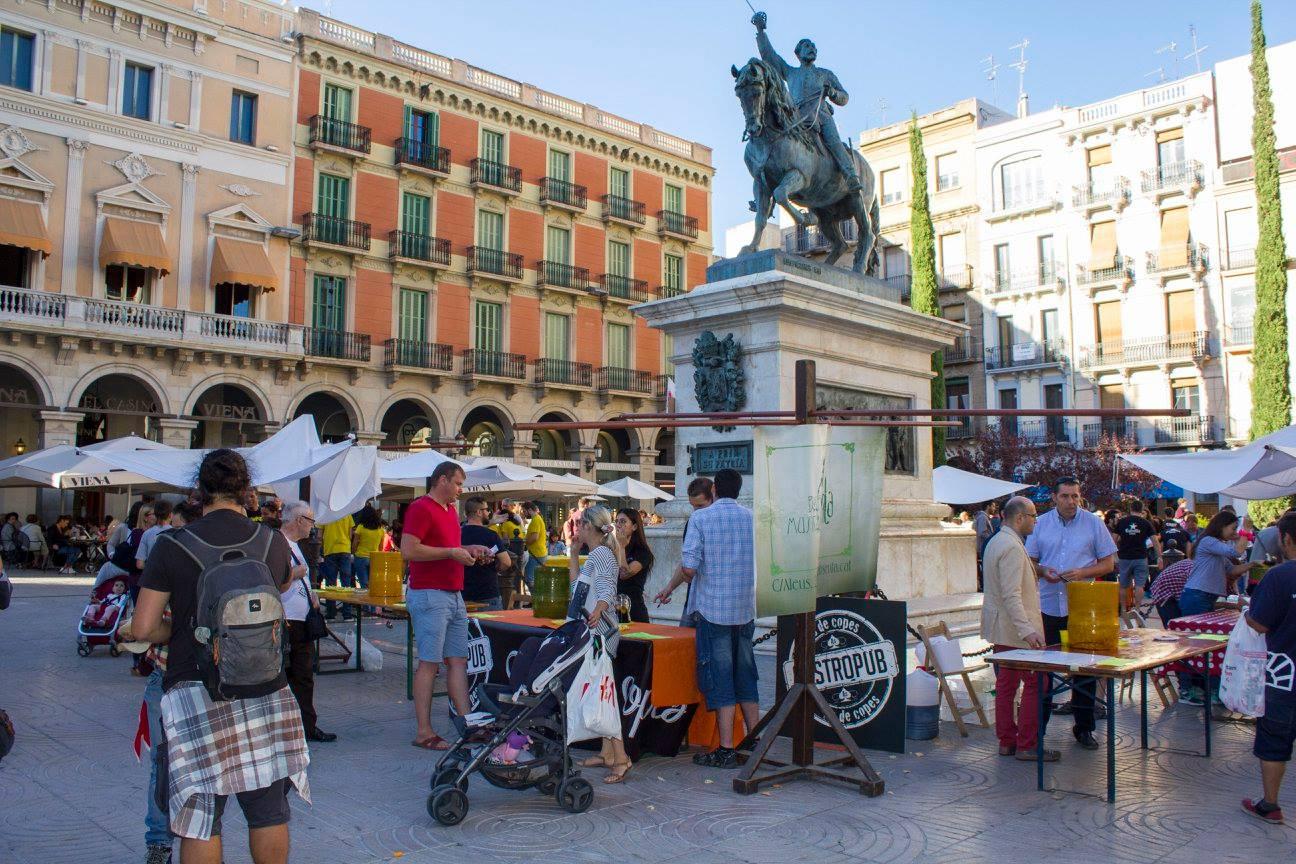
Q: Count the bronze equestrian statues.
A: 1